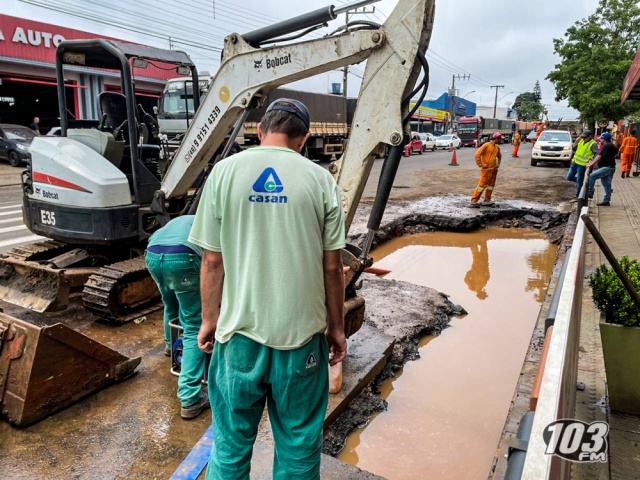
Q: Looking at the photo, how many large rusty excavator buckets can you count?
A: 1